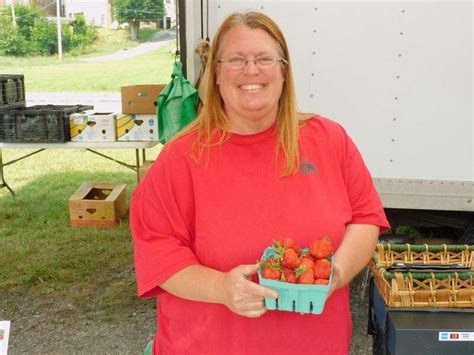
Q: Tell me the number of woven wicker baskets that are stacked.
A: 2